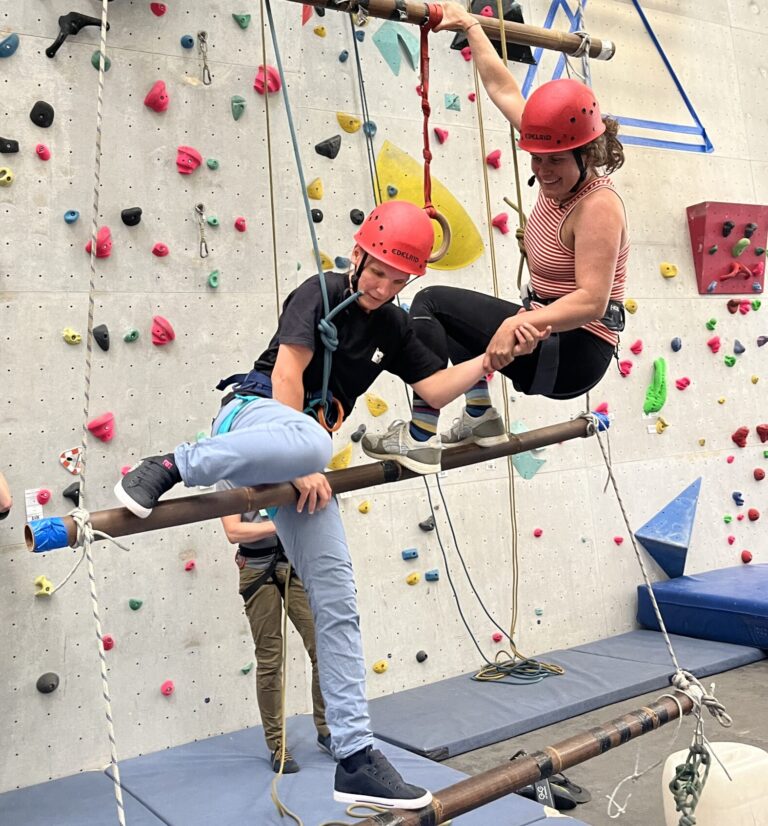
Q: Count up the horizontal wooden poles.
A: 3